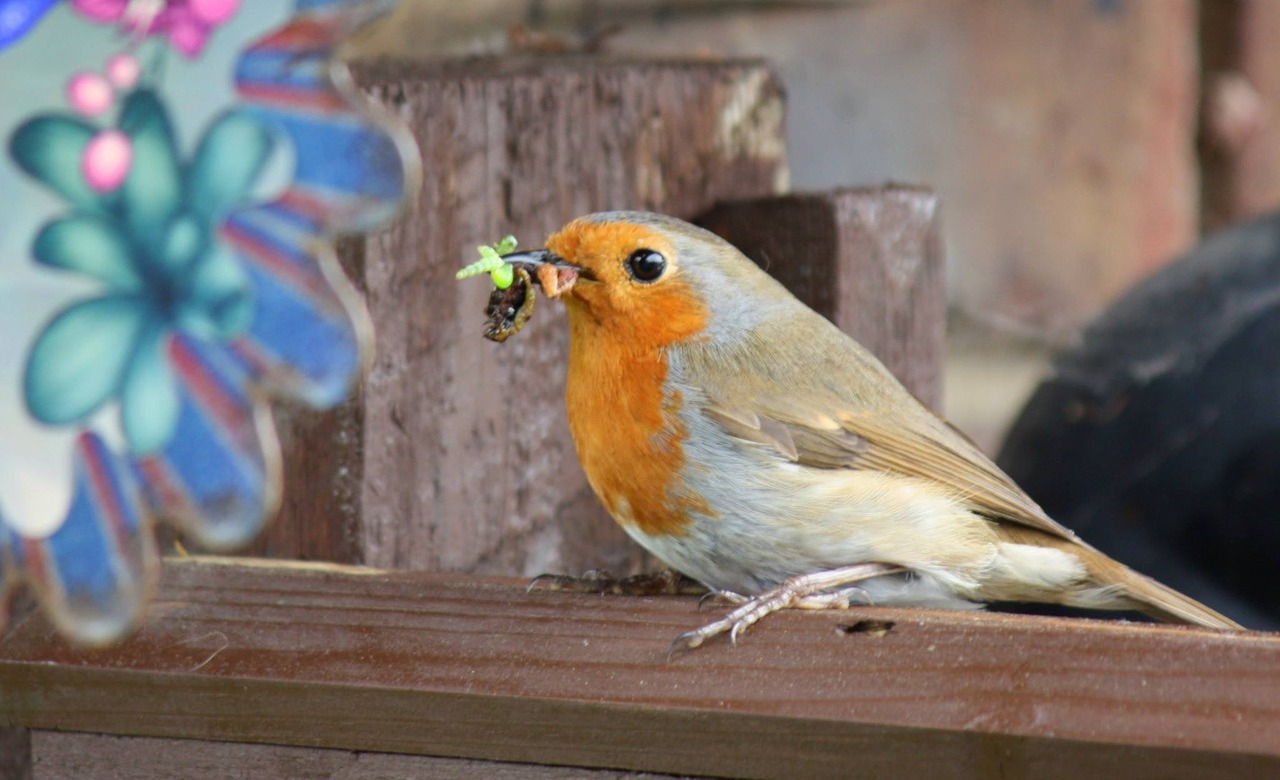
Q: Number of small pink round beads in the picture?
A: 3